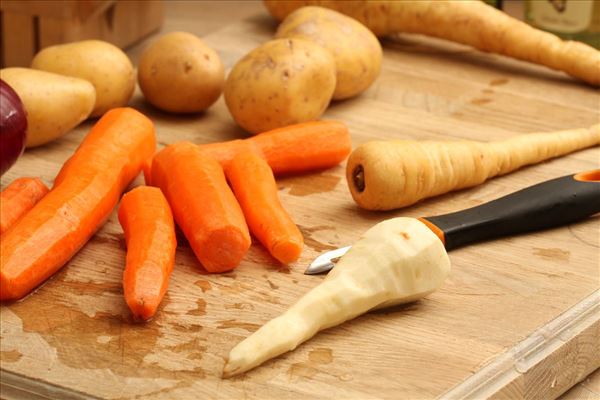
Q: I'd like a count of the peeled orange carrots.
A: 6